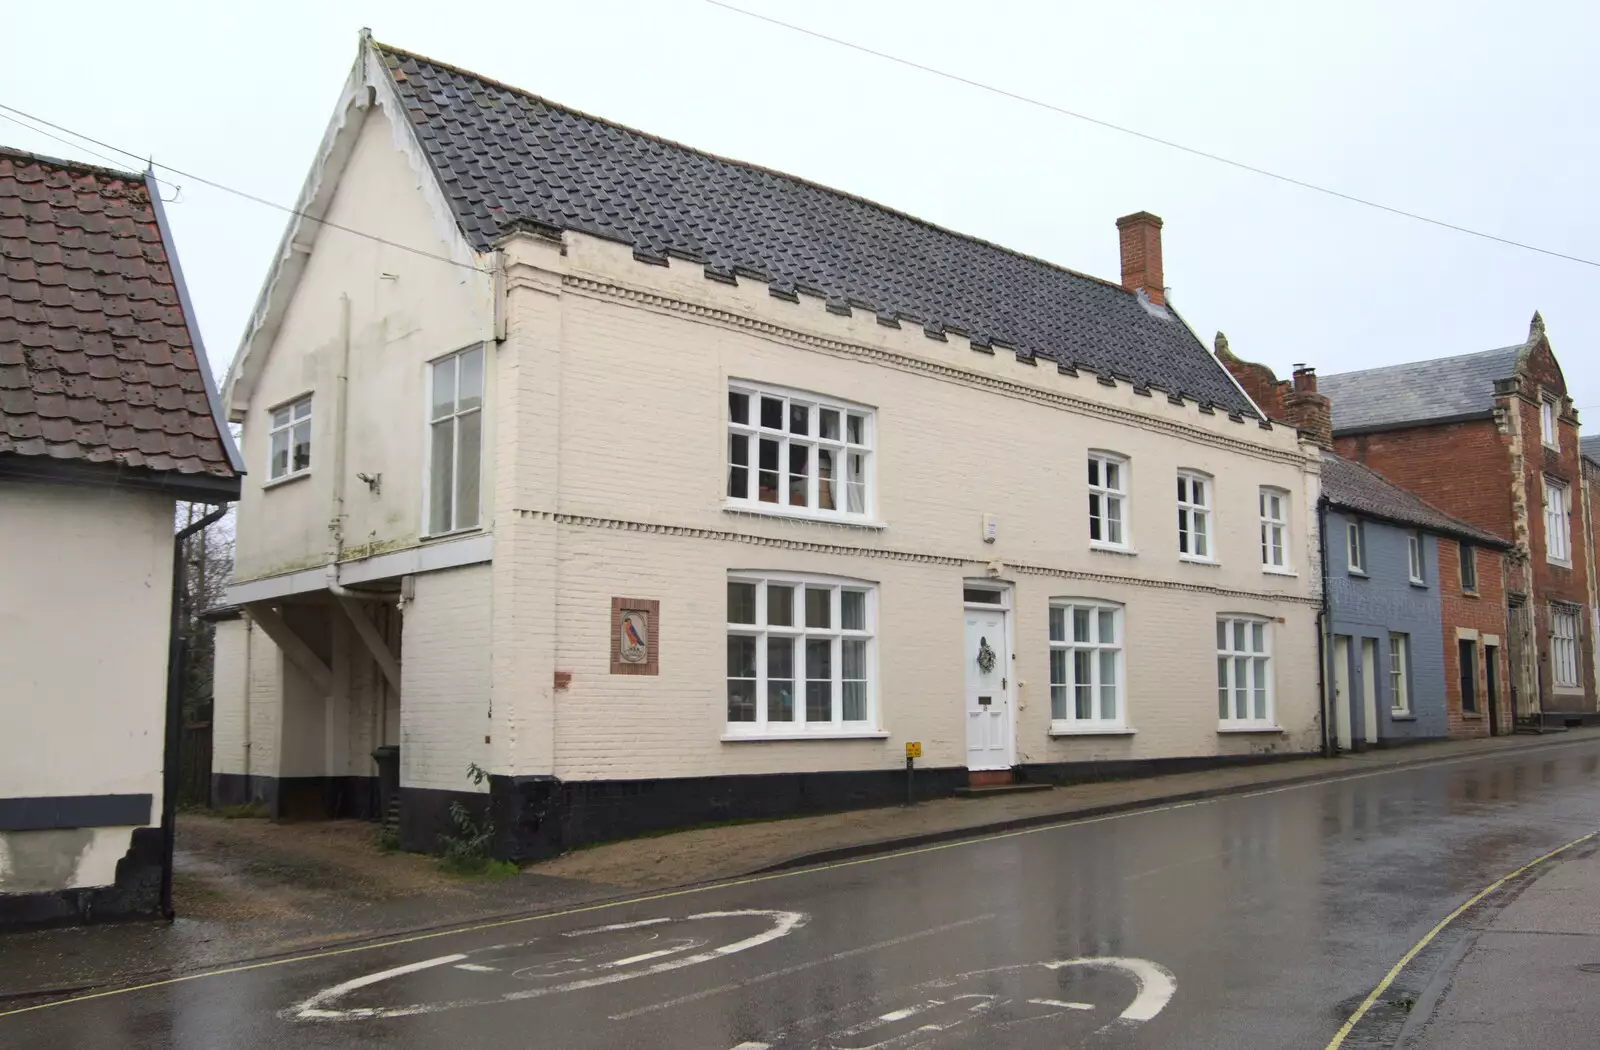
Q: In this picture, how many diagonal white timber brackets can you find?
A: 2